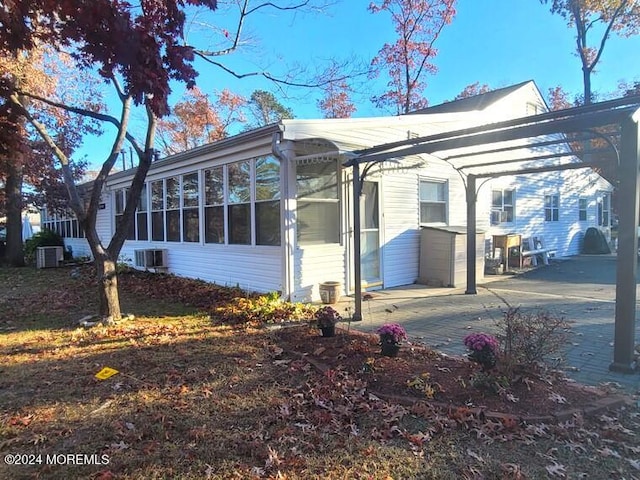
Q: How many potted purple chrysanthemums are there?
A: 3